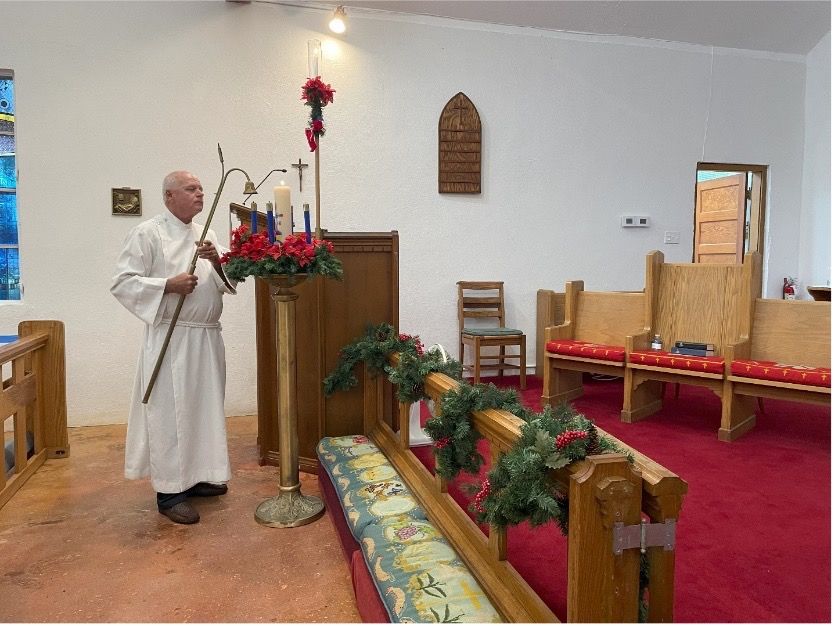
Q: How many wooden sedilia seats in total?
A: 3